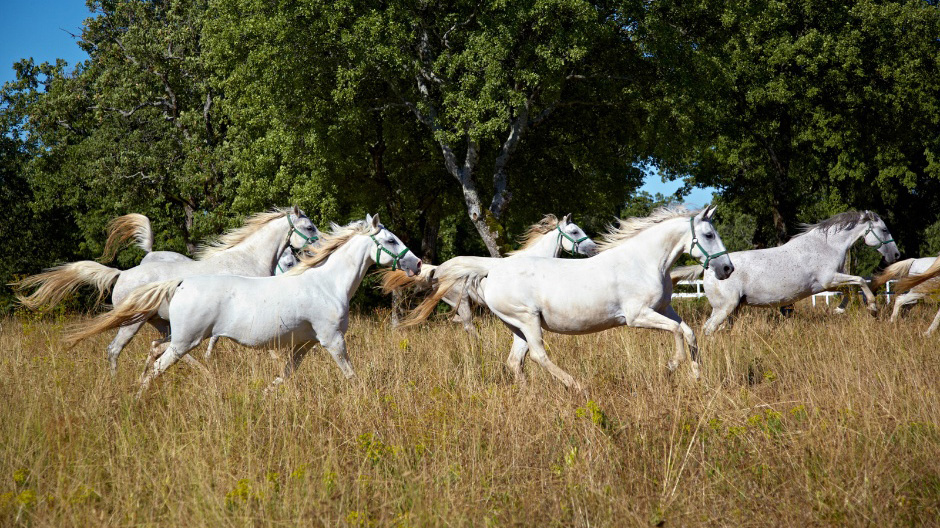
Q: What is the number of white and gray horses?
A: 8